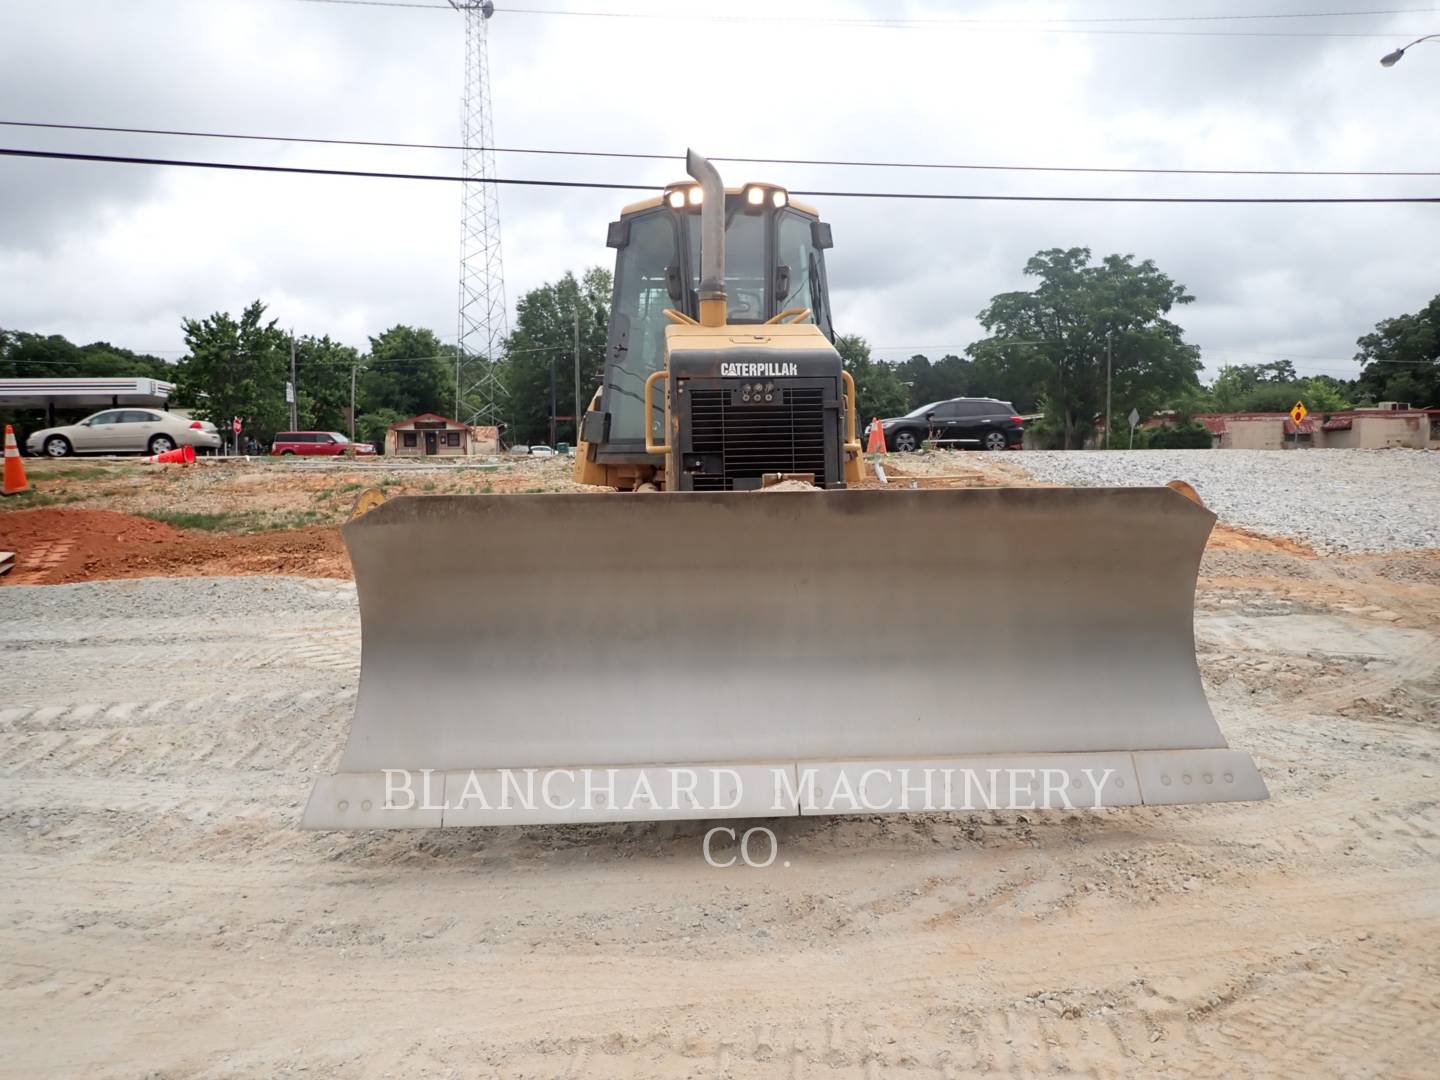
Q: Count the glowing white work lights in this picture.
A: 4